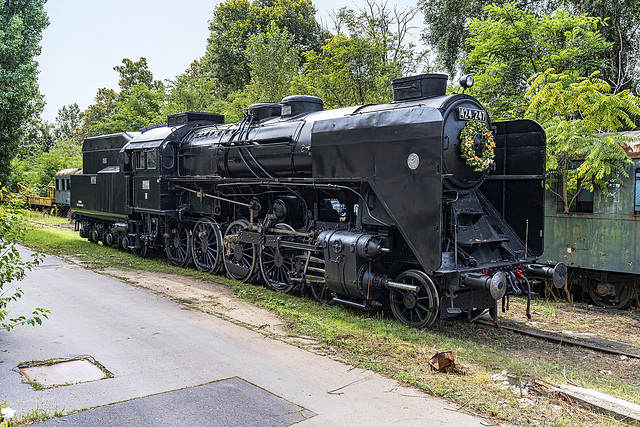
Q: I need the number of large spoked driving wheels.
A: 4